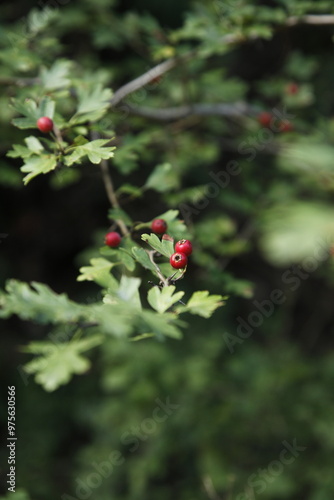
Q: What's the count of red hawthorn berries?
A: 8